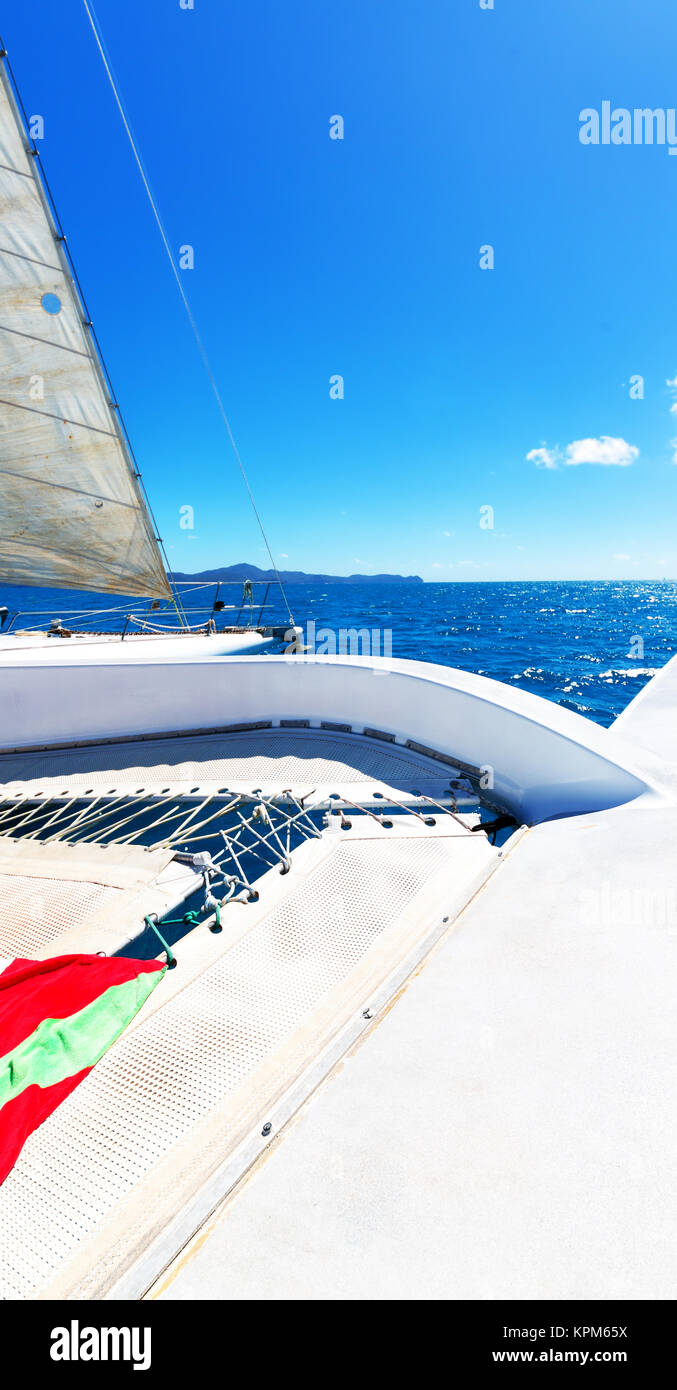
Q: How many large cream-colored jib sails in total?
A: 1